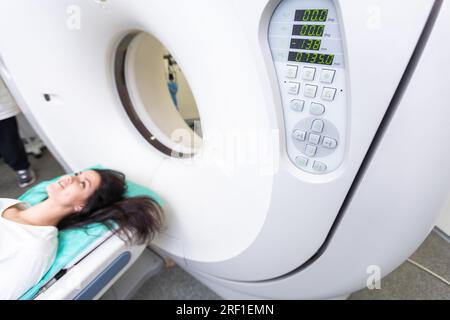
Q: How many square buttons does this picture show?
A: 7